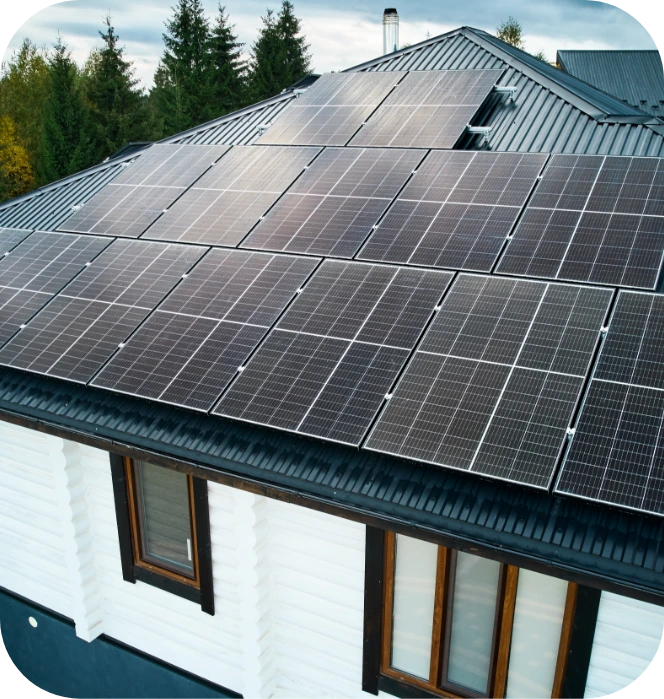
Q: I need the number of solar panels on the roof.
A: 14